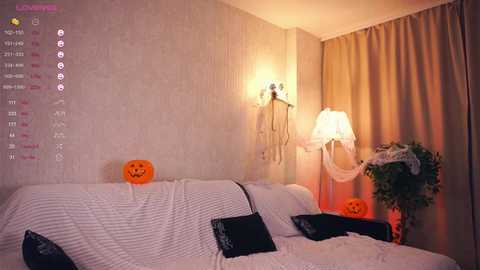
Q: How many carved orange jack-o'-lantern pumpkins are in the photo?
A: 2